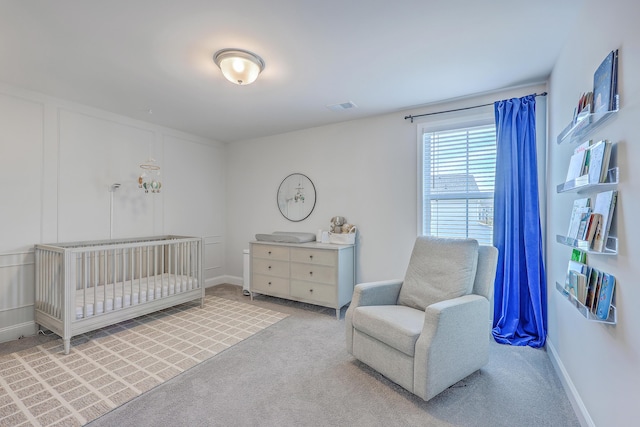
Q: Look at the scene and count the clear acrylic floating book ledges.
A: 4